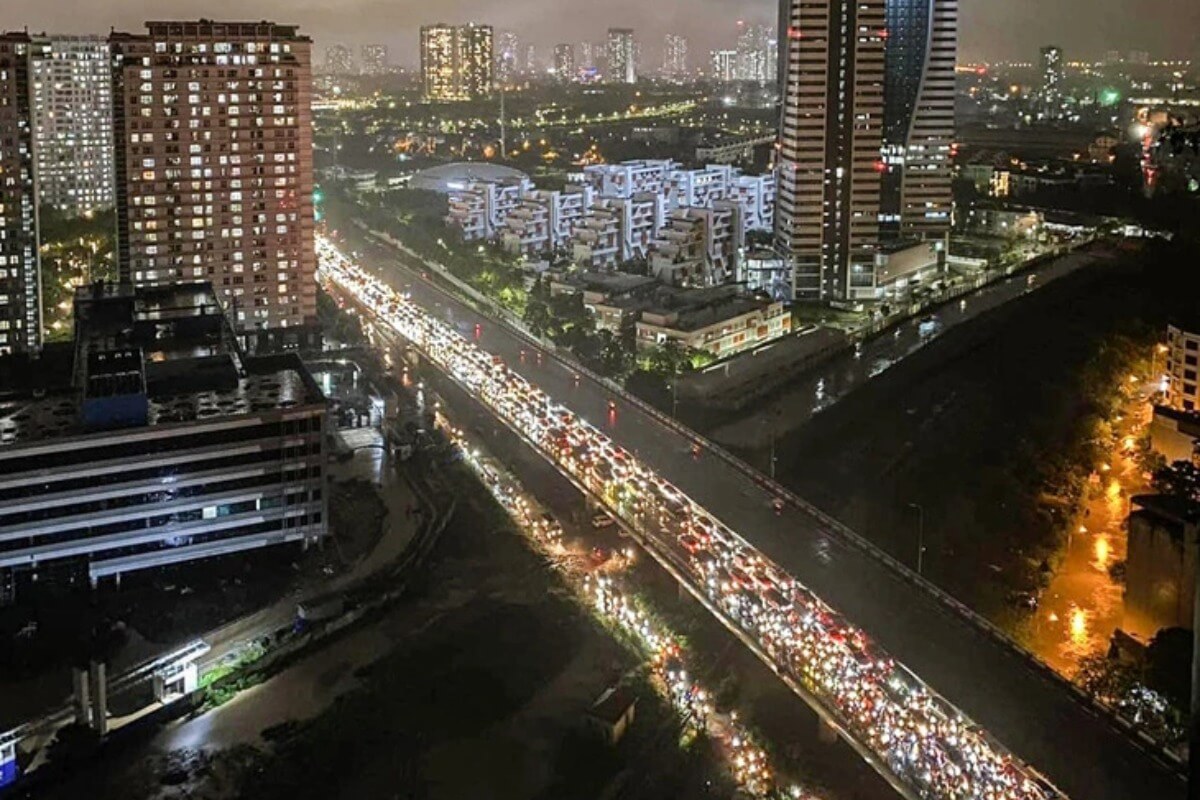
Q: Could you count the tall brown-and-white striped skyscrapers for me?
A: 2